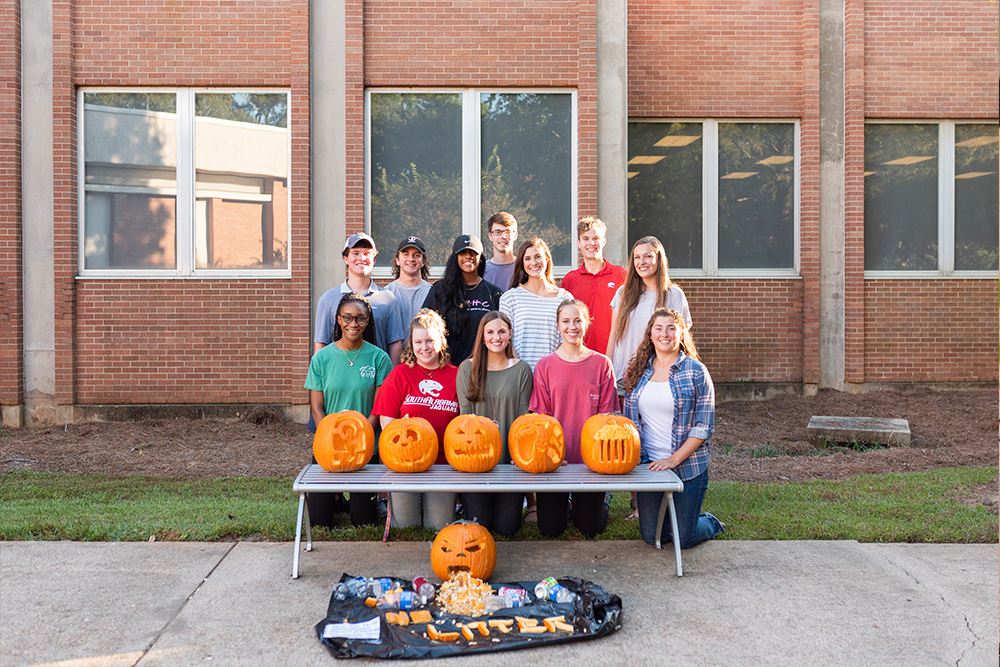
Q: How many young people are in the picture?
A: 12